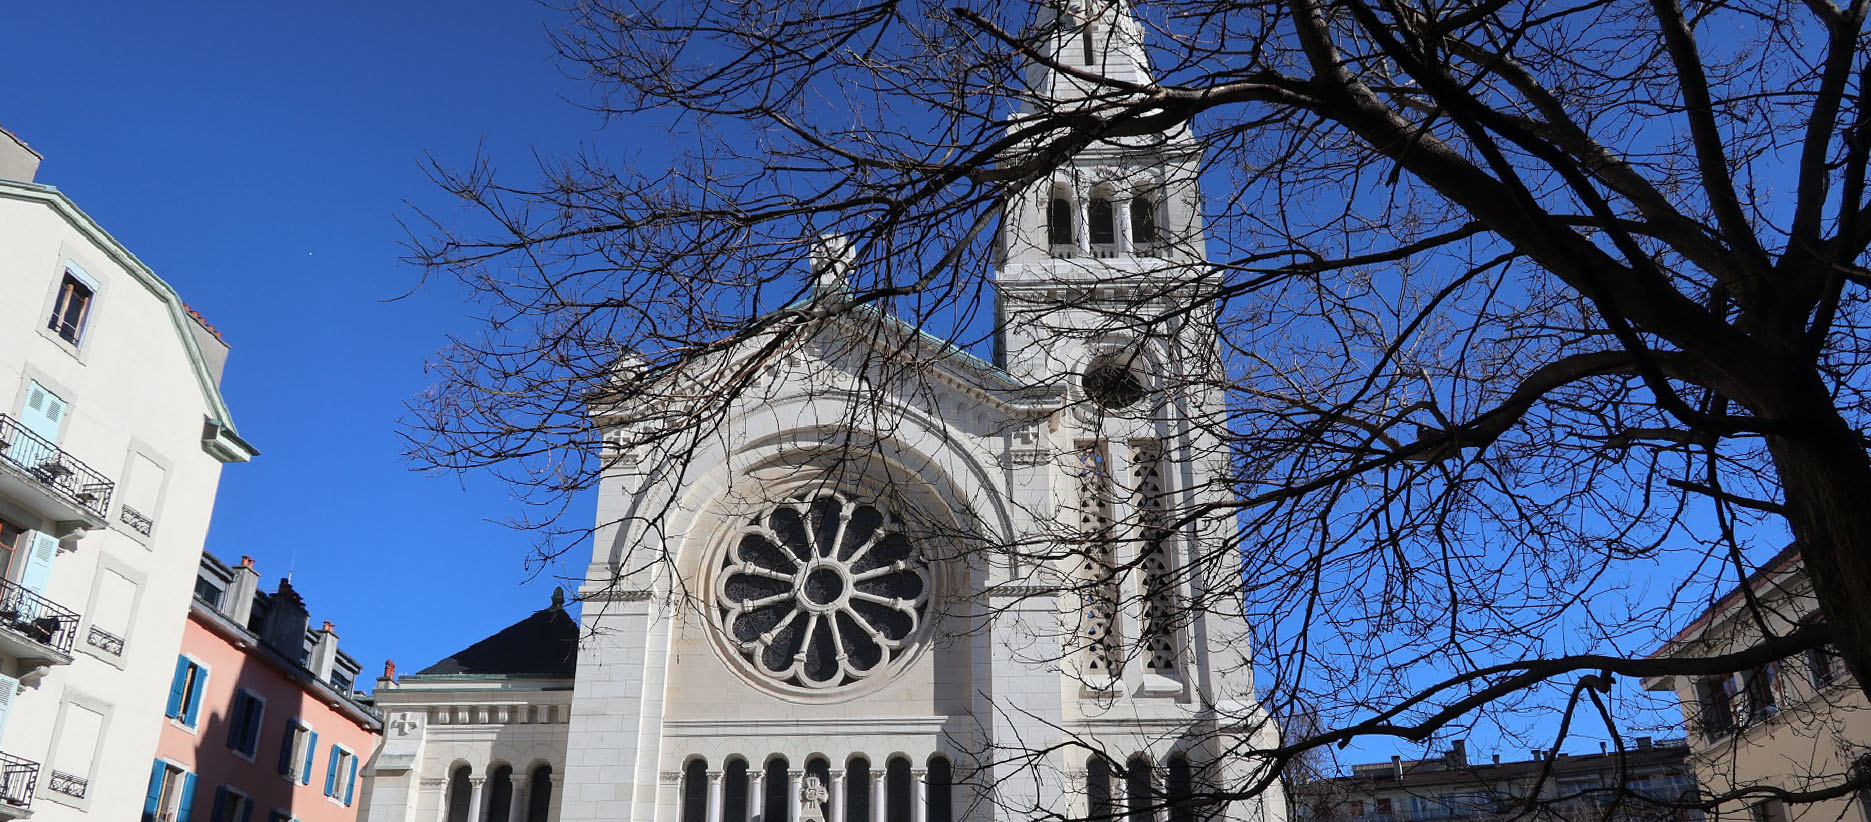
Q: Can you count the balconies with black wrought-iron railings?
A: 3